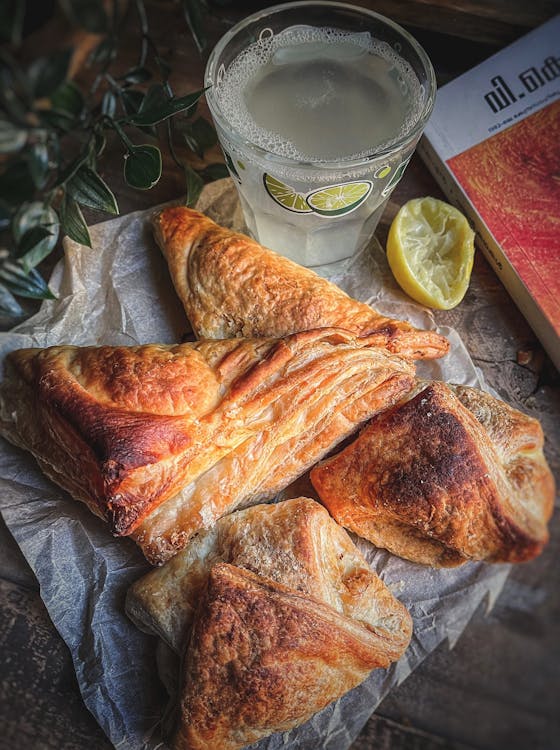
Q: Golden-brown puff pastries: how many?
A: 4